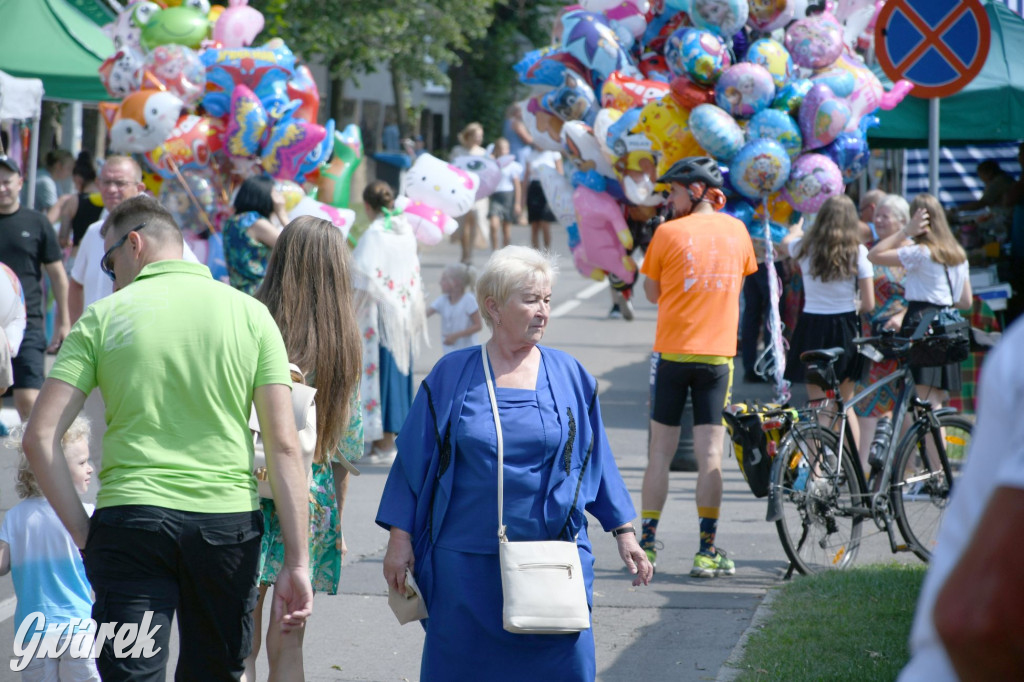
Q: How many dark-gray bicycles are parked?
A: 1